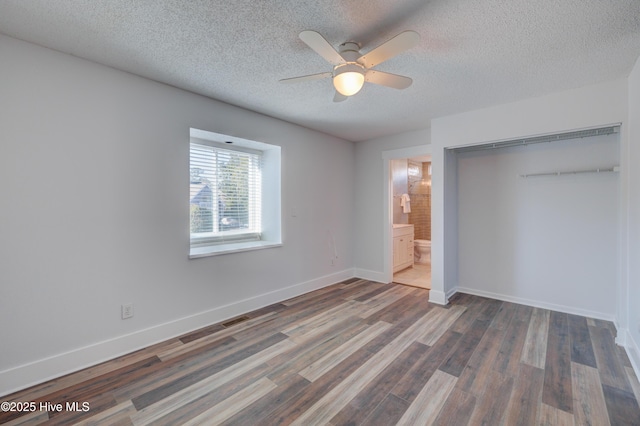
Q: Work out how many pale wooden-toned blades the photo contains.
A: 5